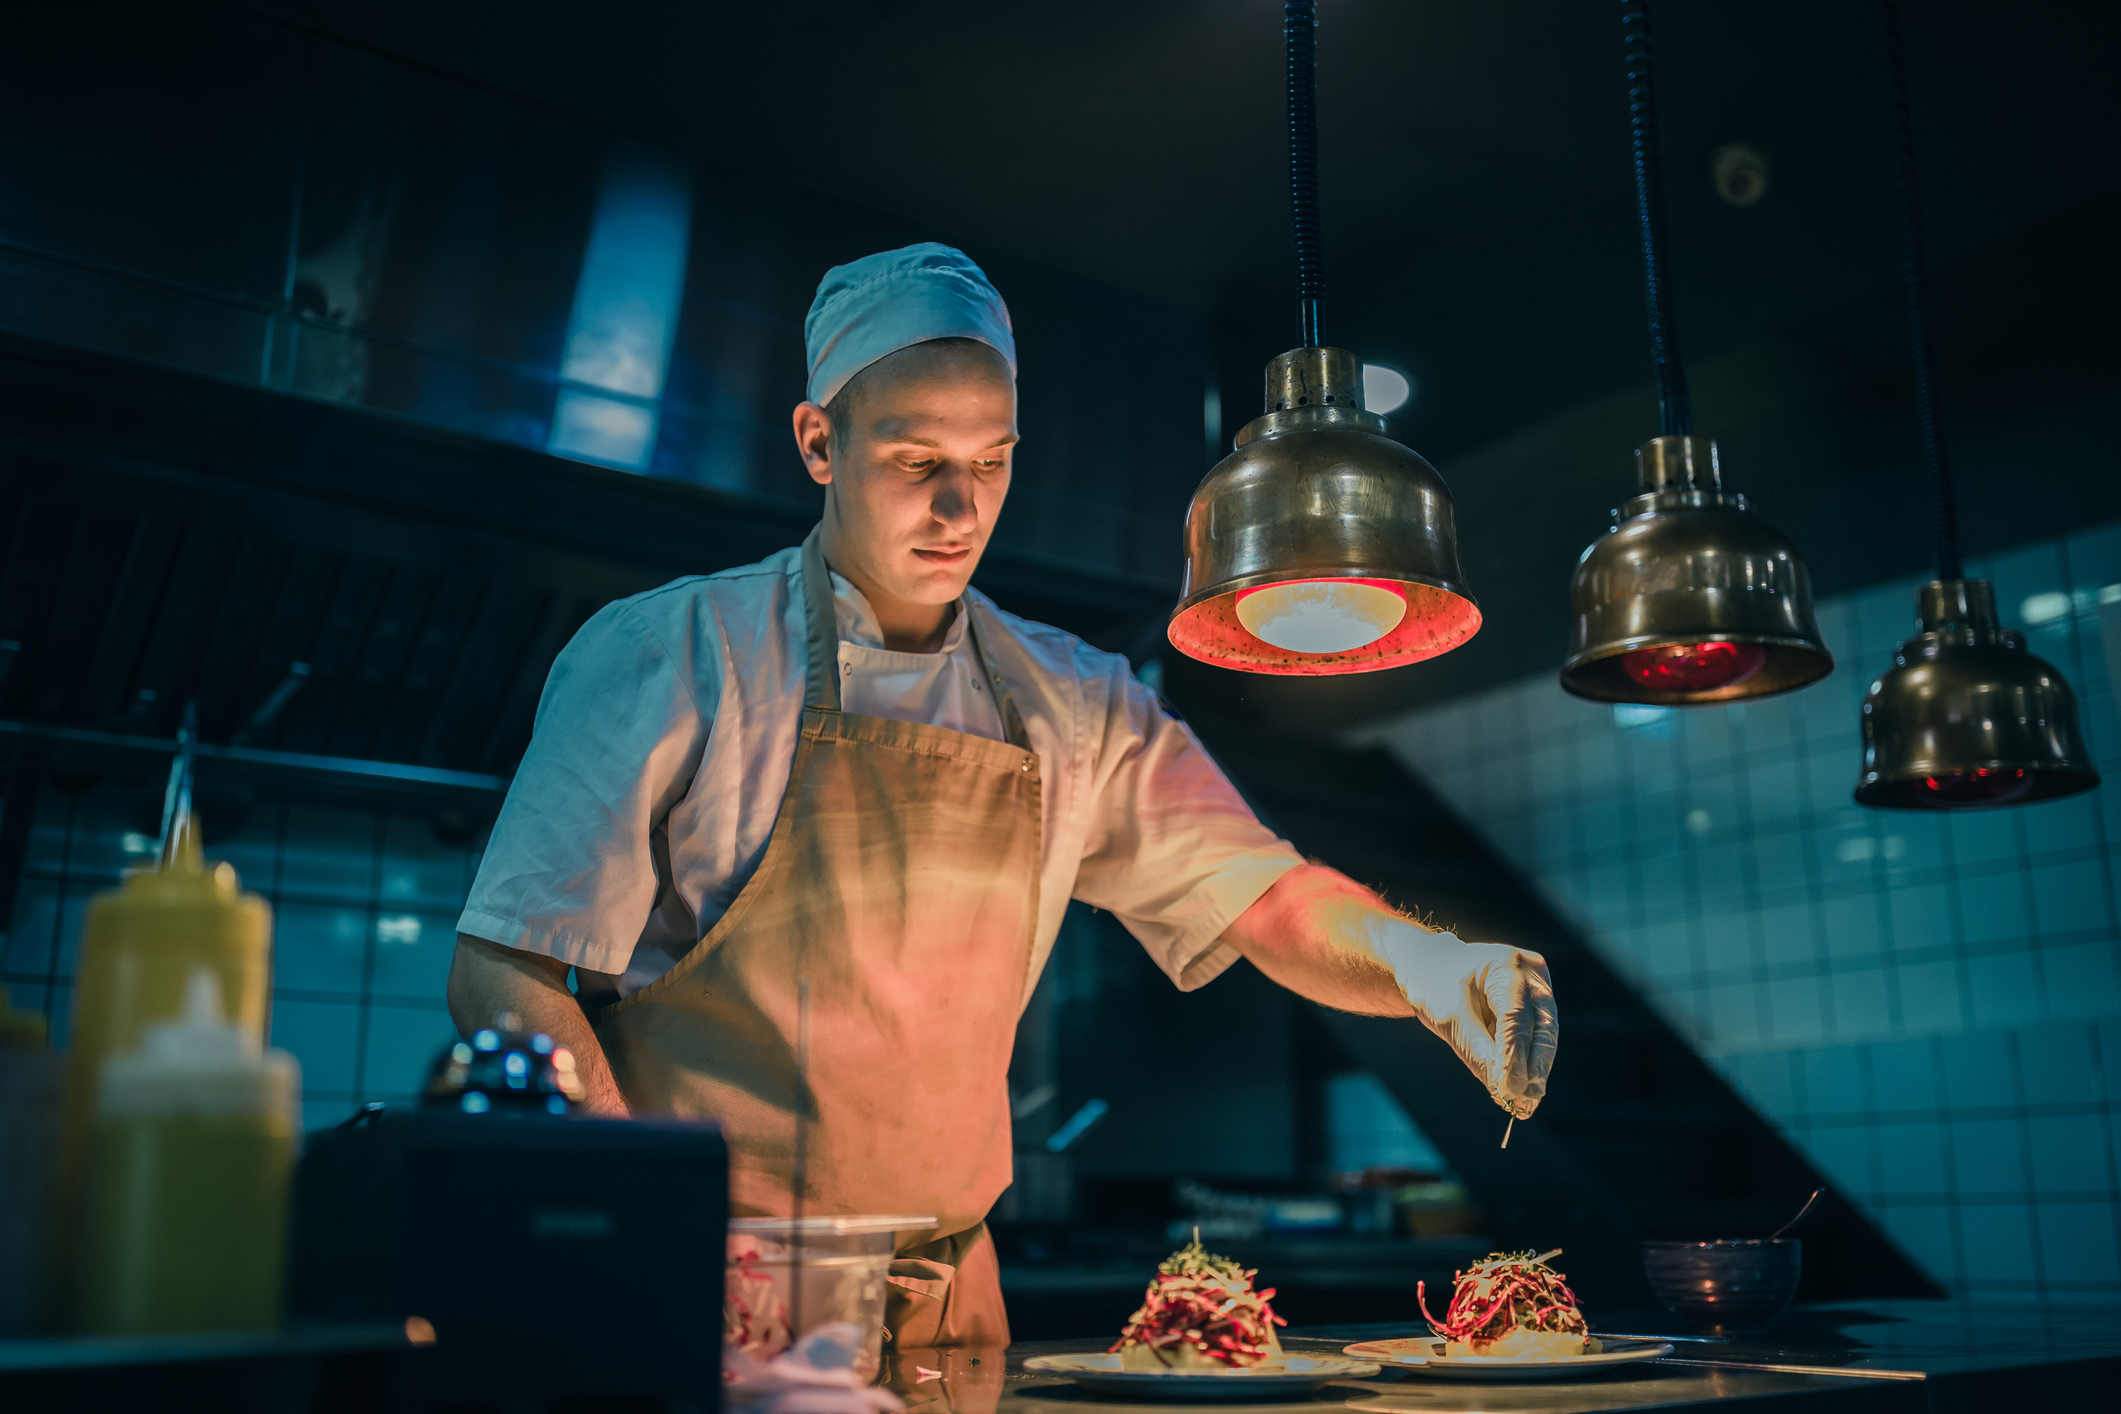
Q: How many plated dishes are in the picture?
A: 2